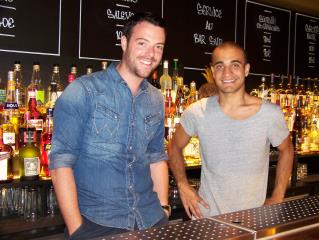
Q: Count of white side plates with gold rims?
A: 0